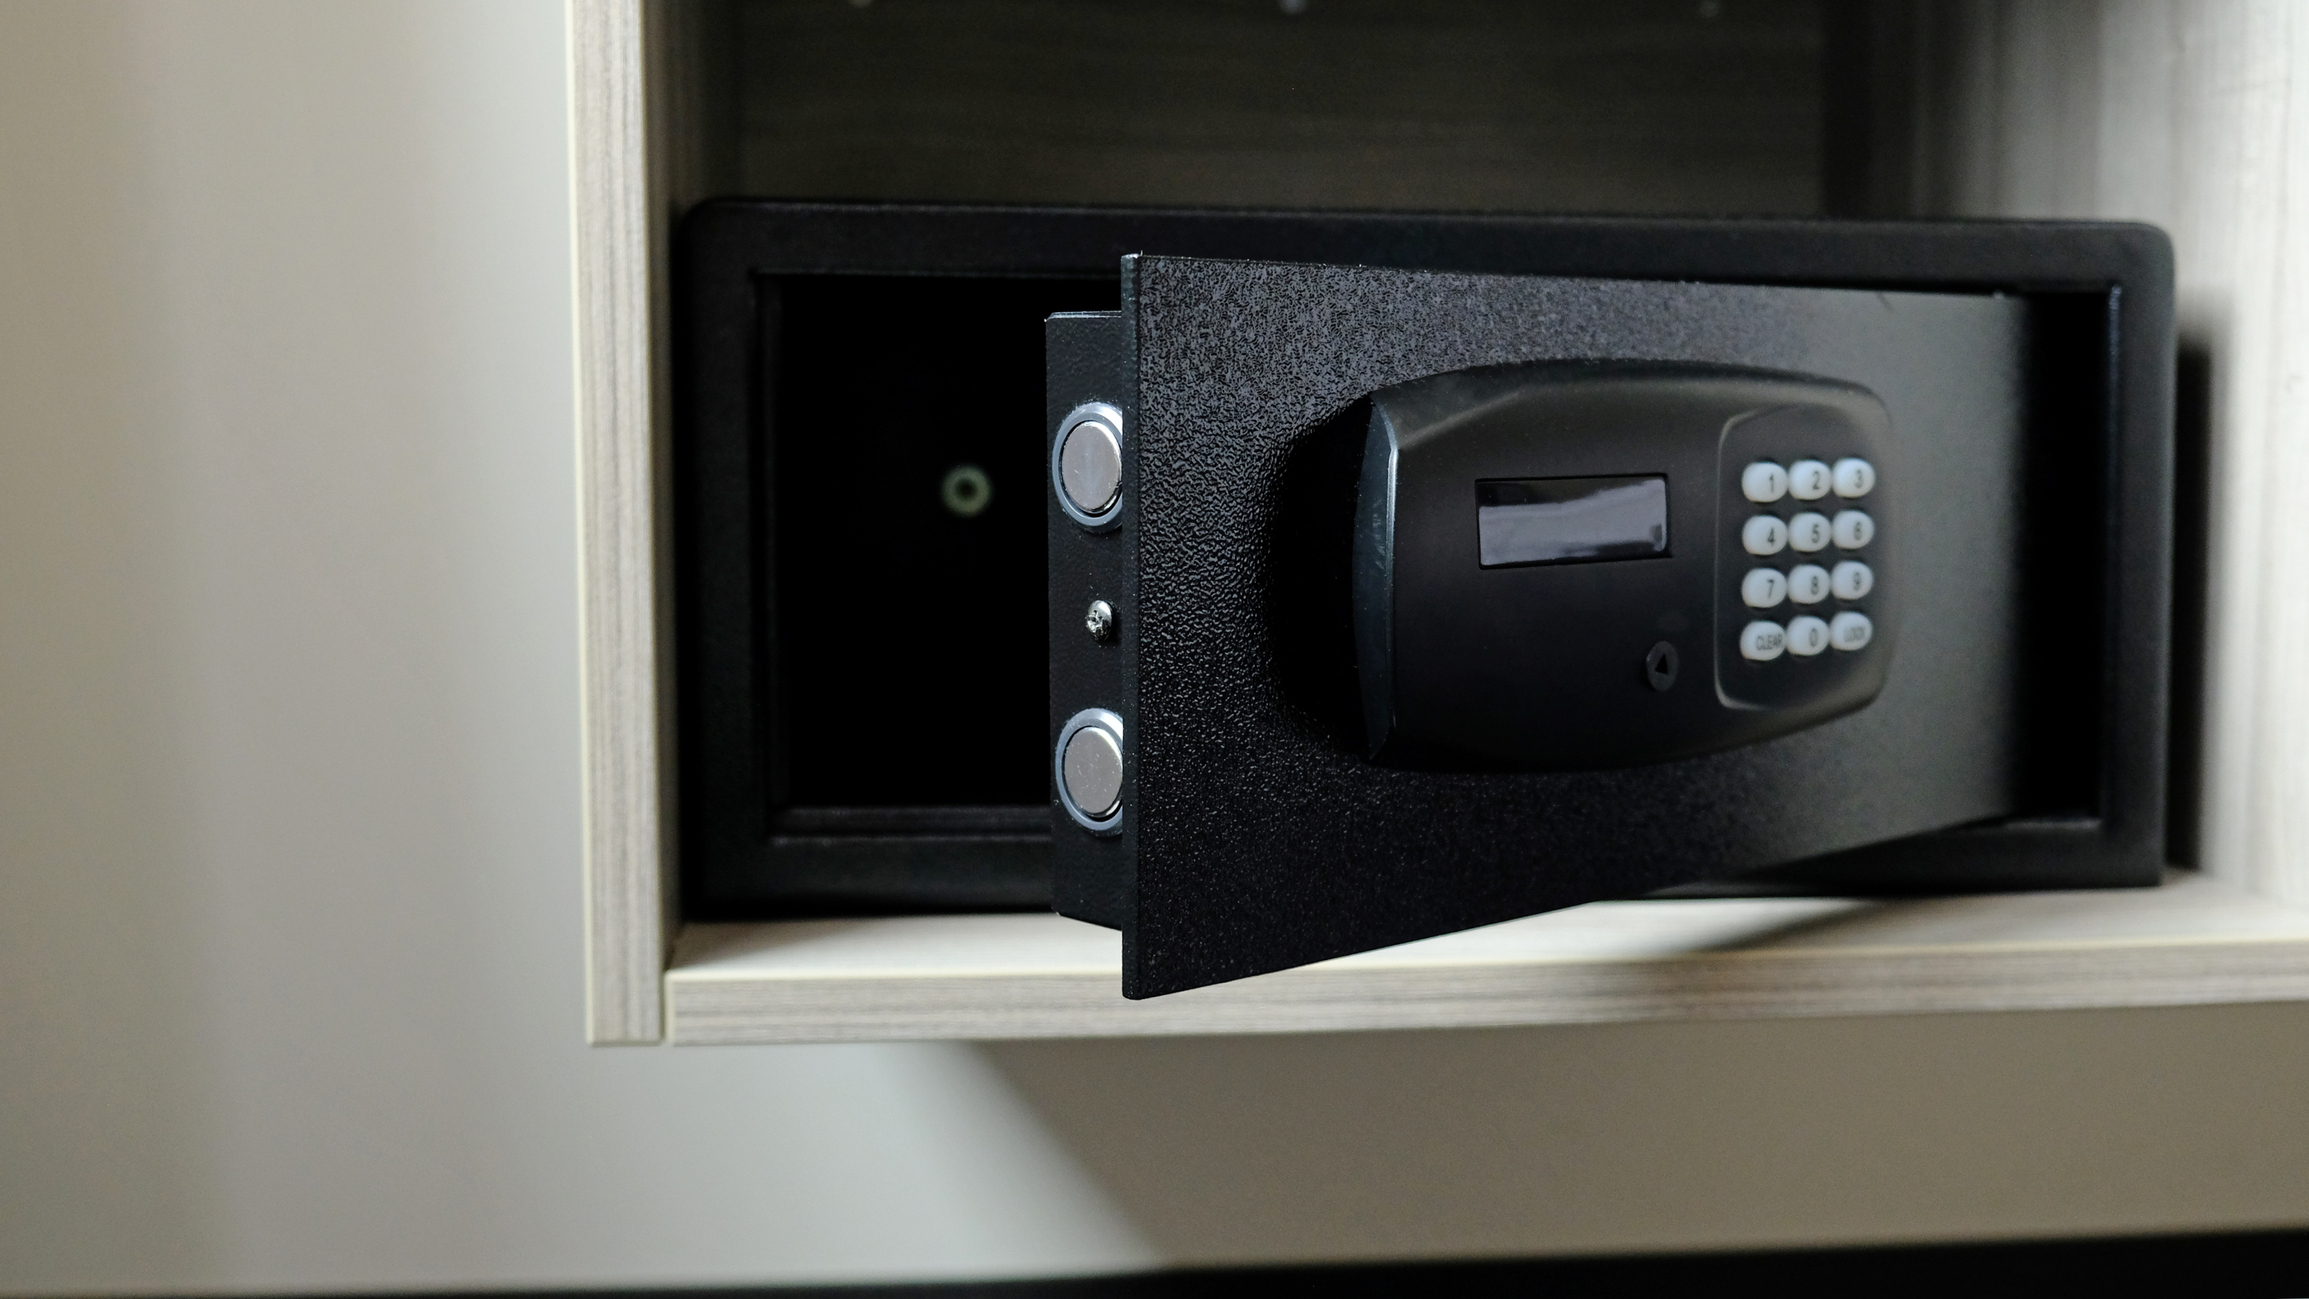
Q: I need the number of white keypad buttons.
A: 12